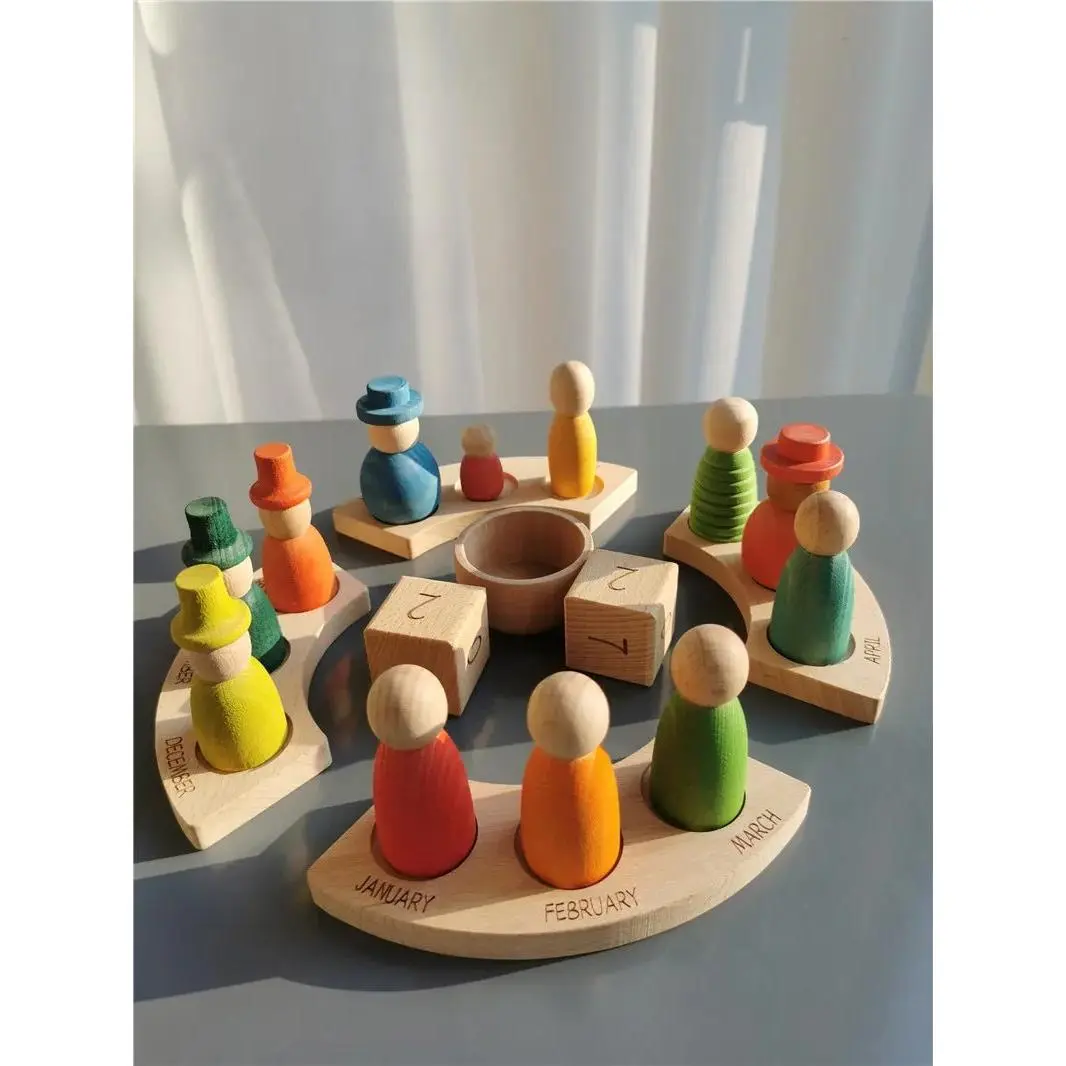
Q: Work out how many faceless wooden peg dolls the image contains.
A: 12